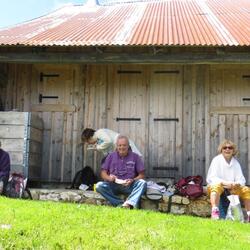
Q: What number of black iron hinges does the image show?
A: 9